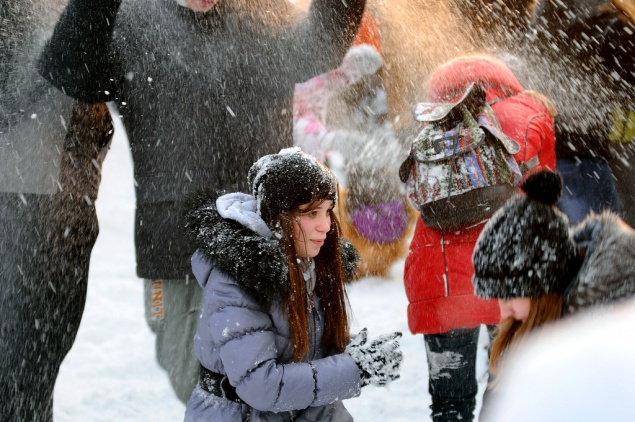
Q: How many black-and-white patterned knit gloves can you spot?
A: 2